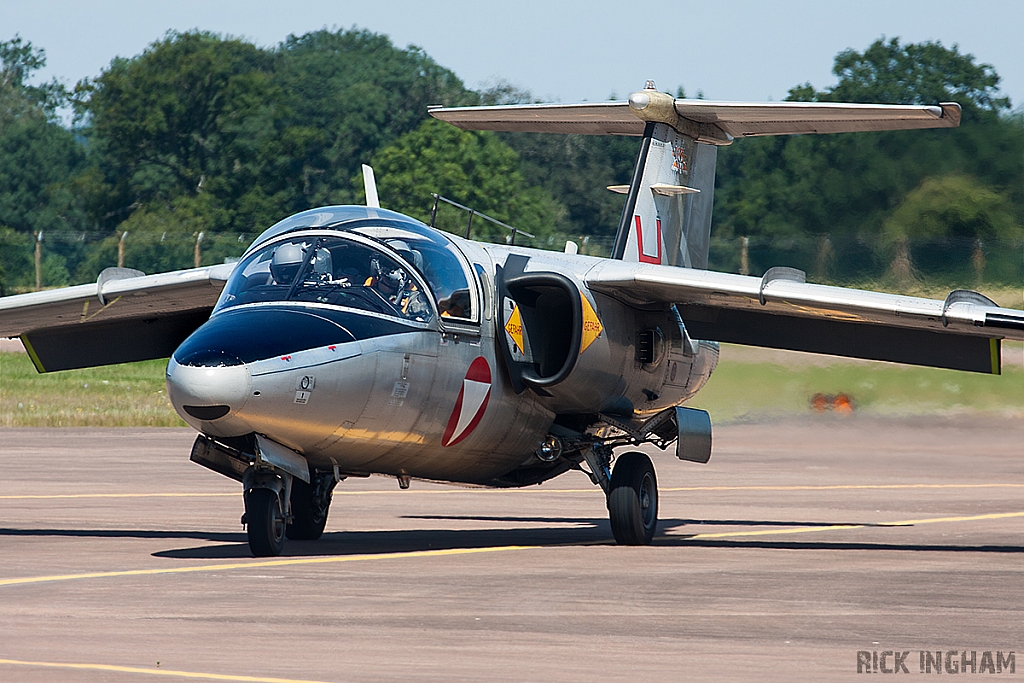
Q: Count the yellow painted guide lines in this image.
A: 3